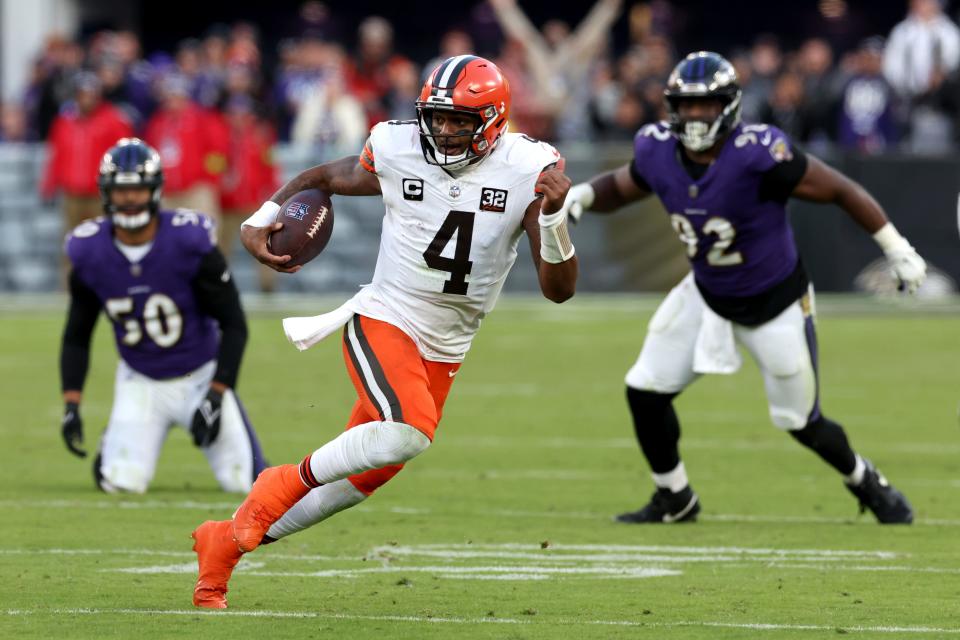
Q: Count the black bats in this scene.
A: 0